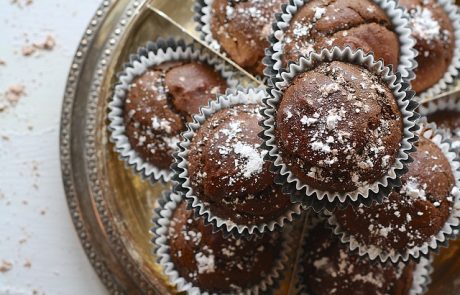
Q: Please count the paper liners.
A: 10